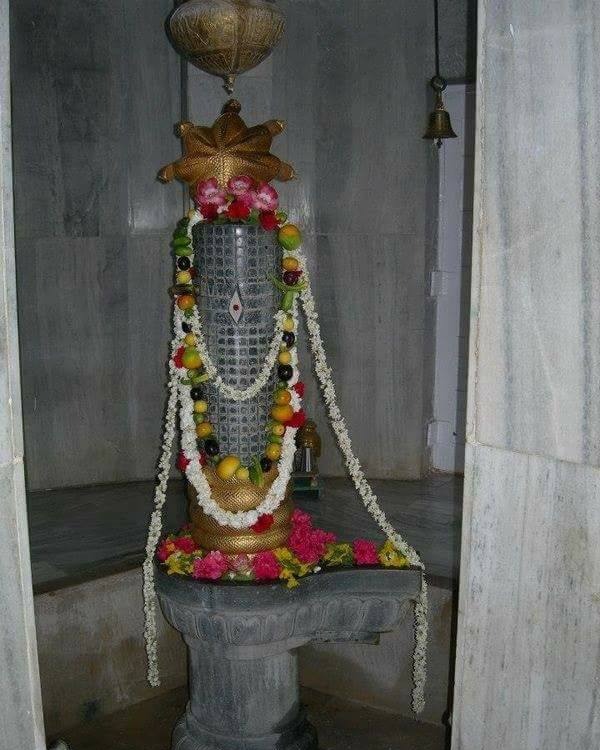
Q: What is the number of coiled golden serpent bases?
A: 1